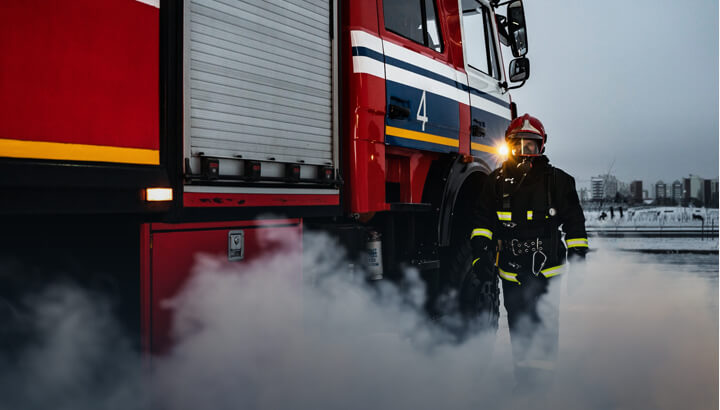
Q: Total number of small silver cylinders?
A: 1